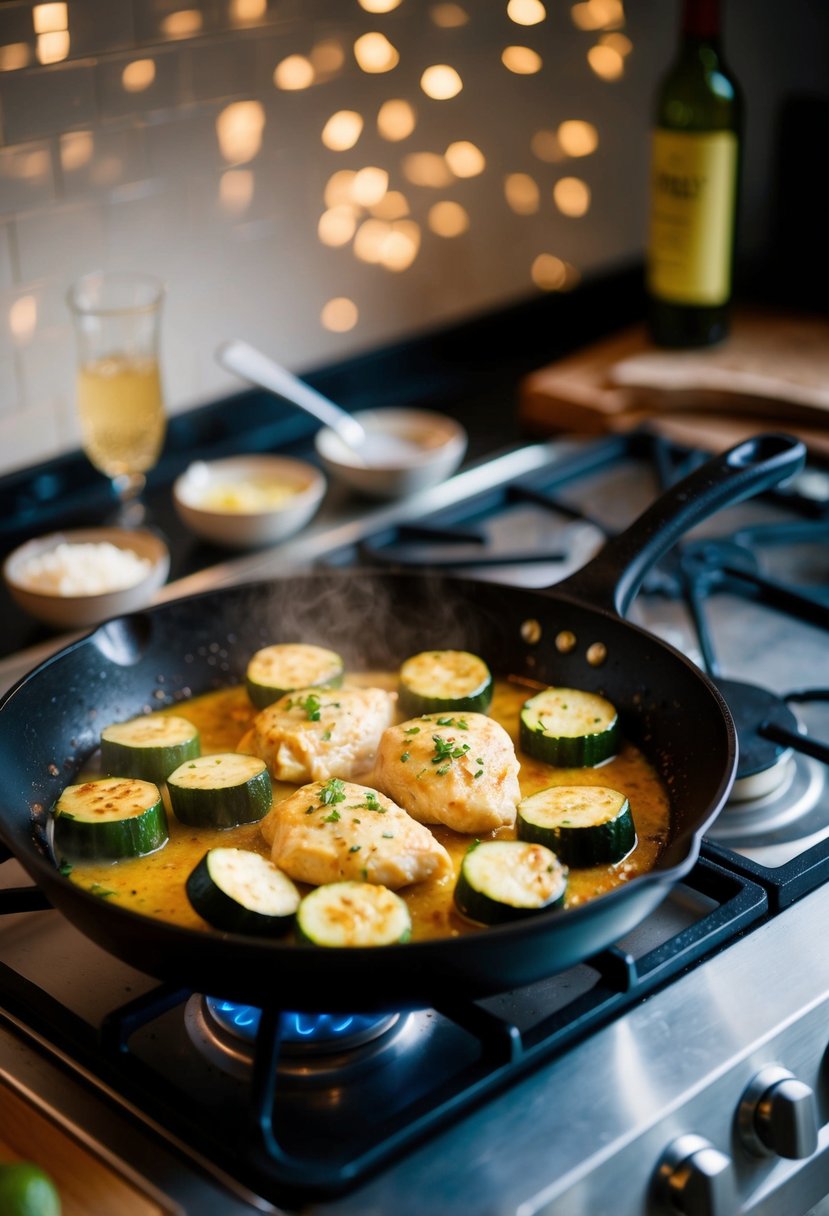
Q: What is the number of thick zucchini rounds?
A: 10